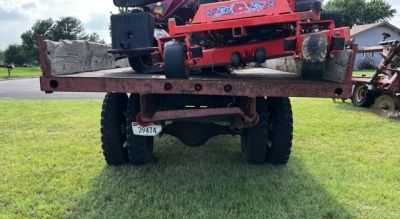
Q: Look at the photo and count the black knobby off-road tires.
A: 4